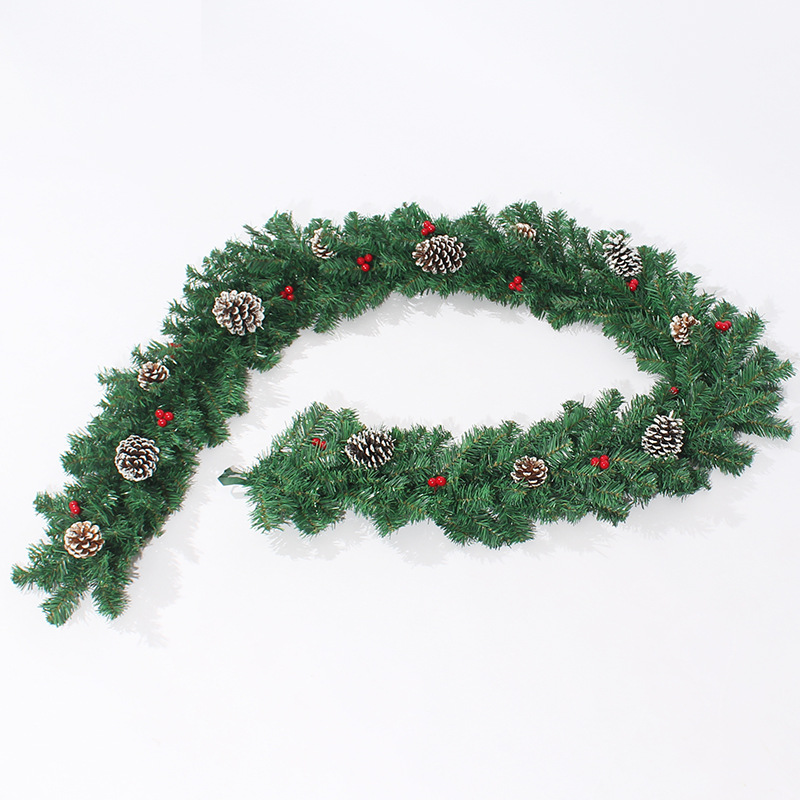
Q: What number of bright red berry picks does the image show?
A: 12